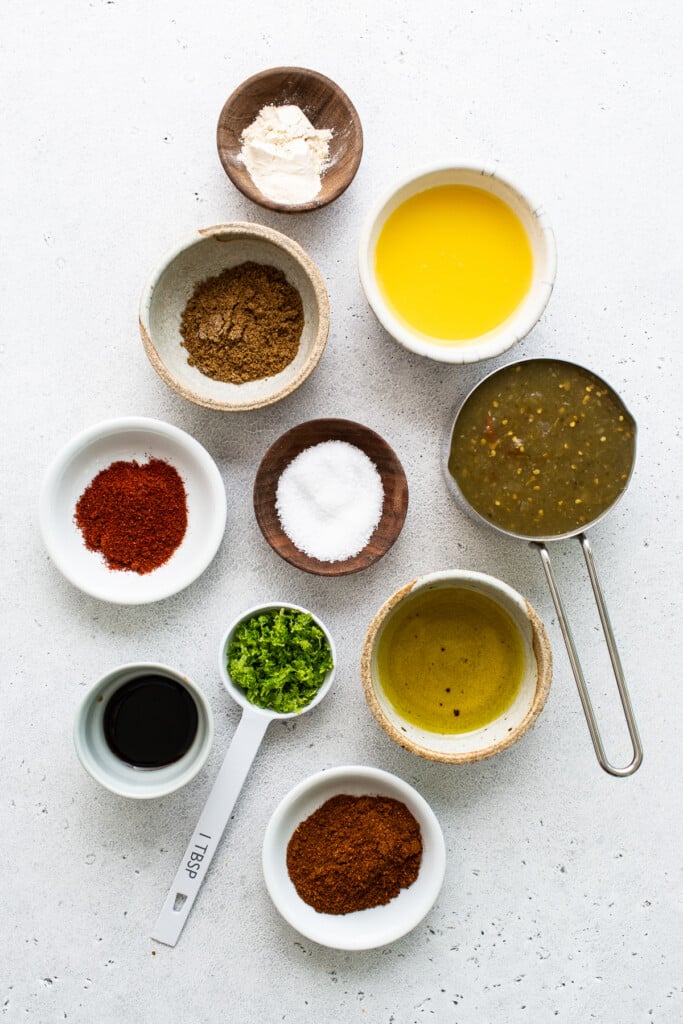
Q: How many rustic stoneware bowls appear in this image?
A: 2